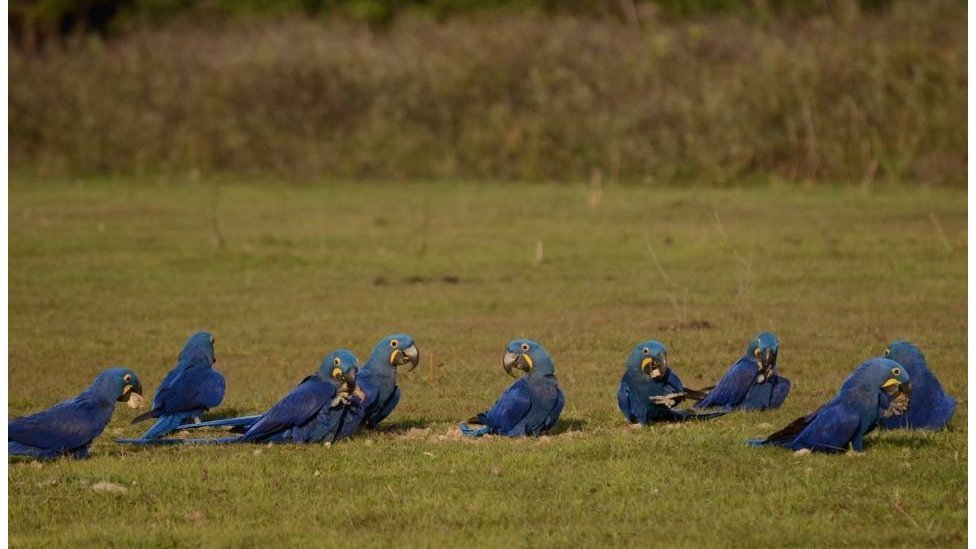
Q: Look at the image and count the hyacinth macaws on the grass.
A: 9